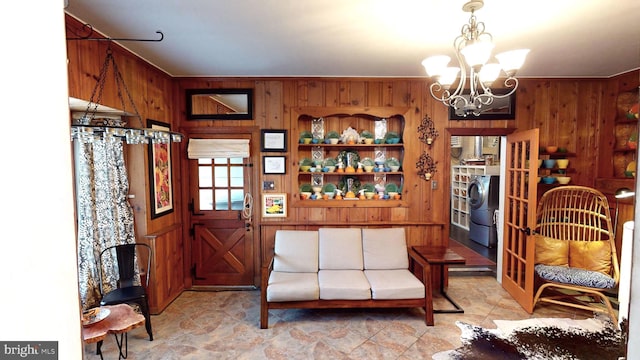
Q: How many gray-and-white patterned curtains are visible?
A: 1